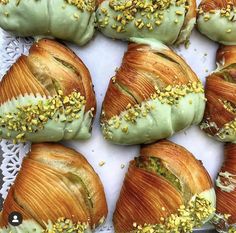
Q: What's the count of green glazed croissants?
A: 9